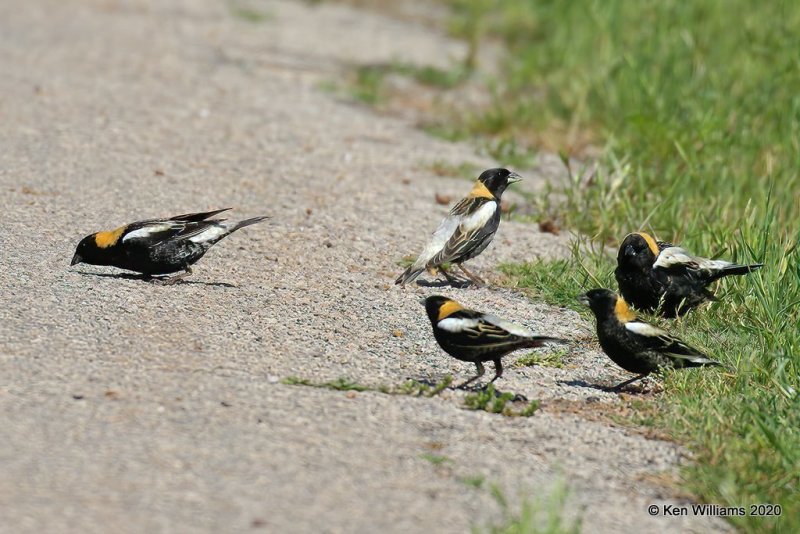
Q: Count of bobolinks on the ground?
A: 5